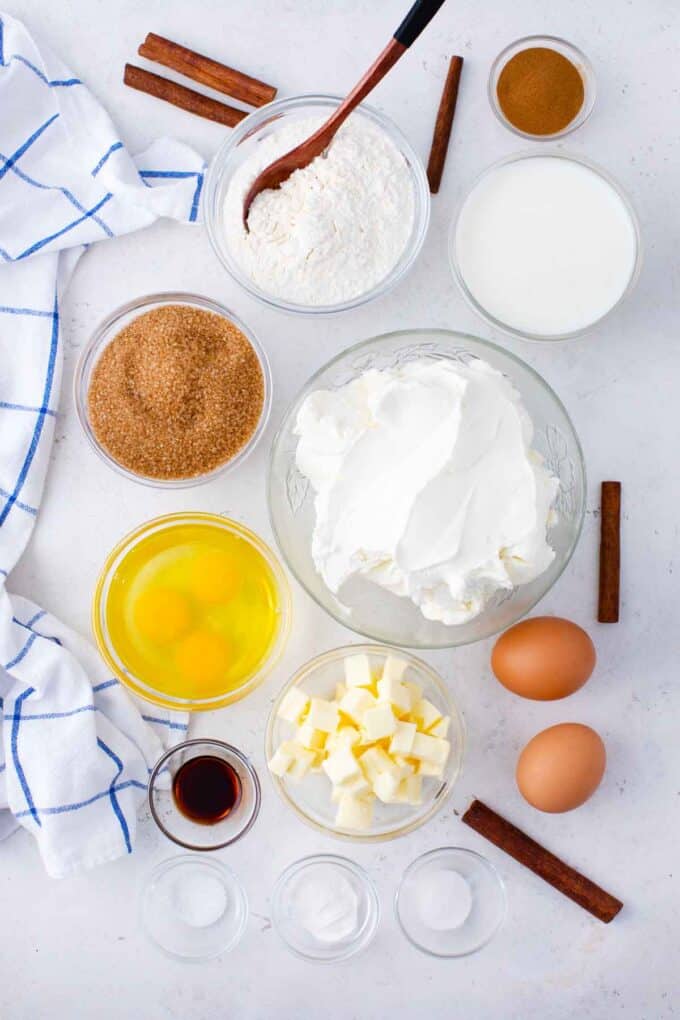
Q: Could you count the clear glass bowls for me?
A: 11